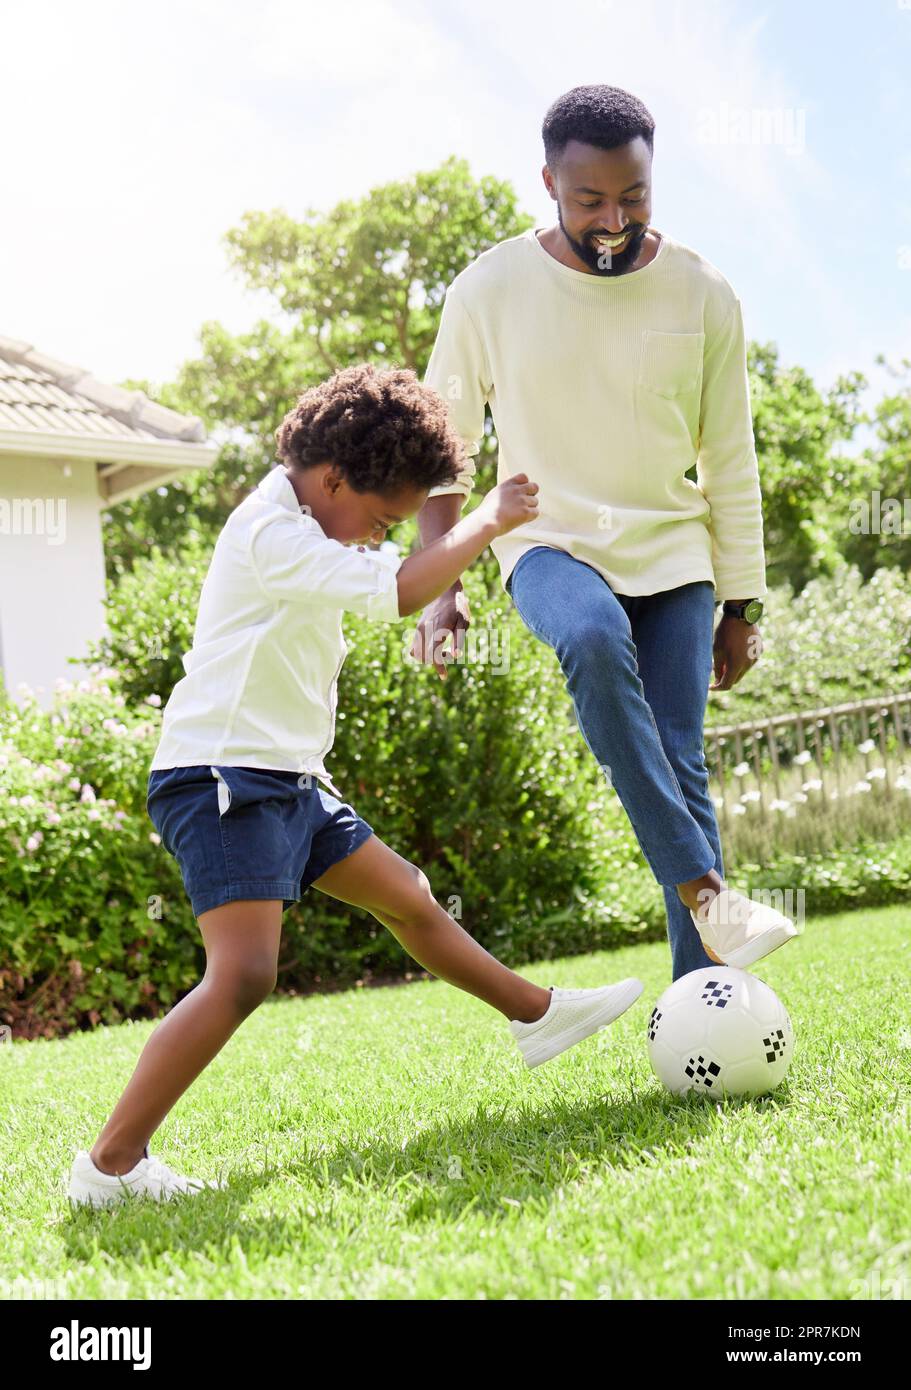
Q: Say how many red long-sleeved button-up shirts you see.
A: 0